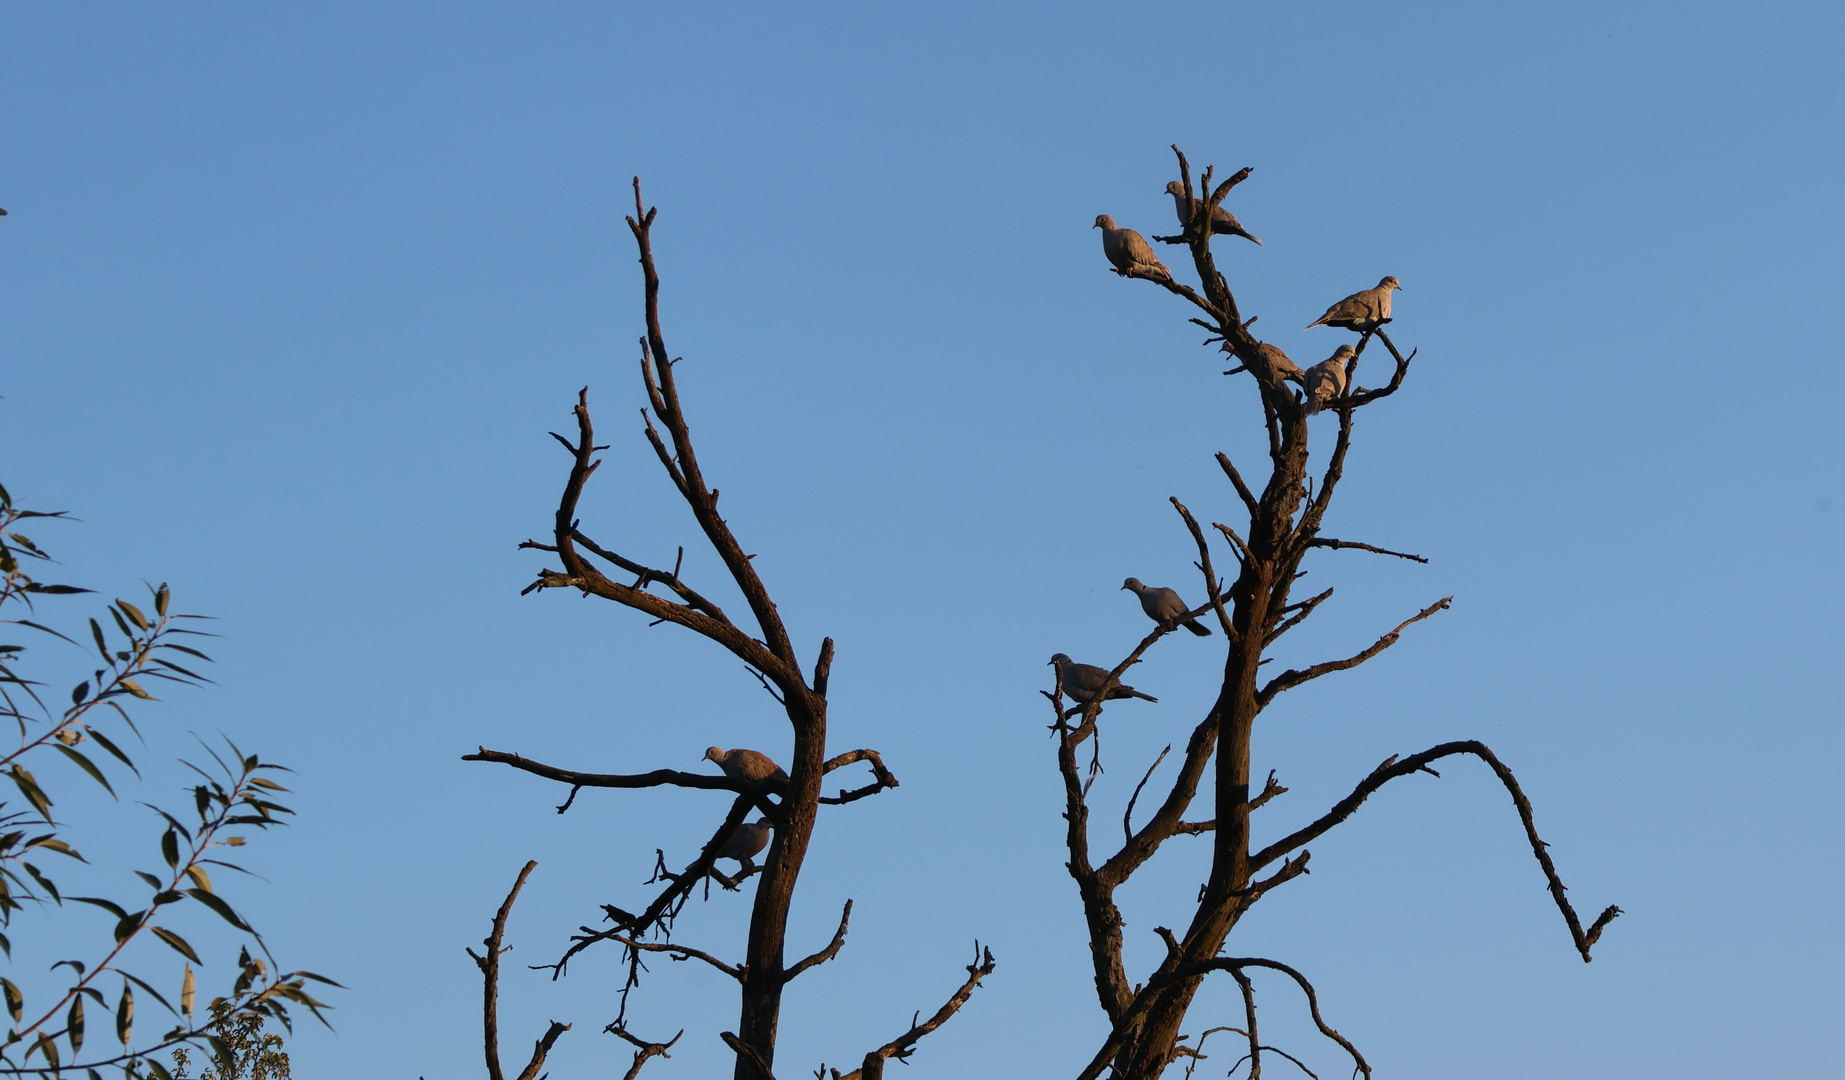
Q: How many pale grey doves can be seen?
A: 9